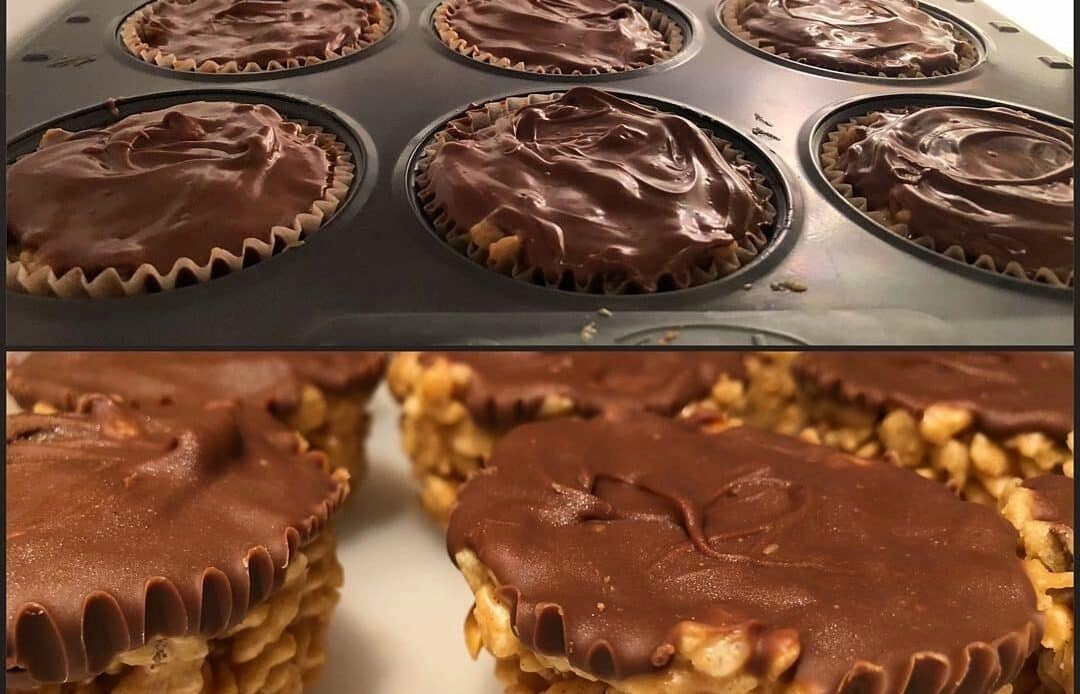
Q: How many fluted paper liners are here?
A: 6